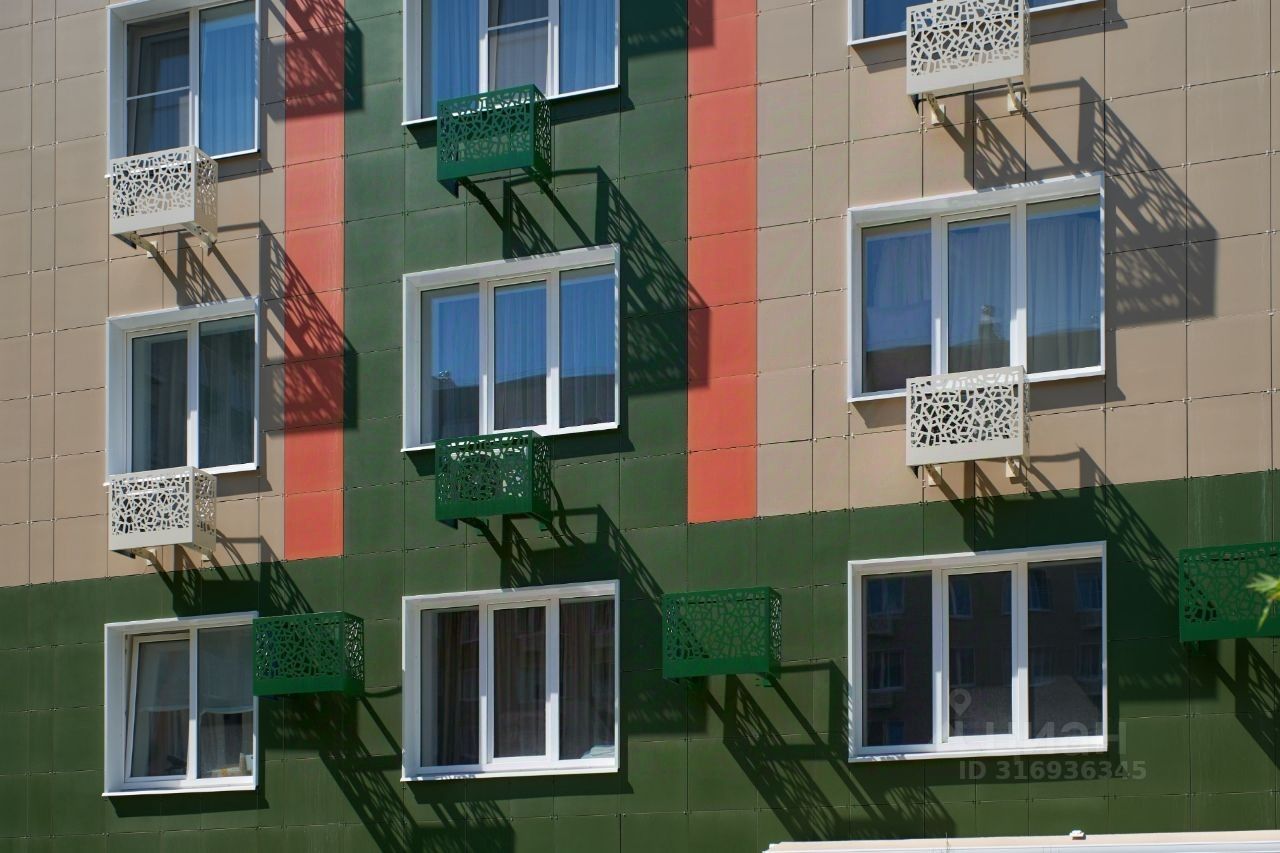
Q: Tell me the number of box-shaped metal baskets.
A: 9